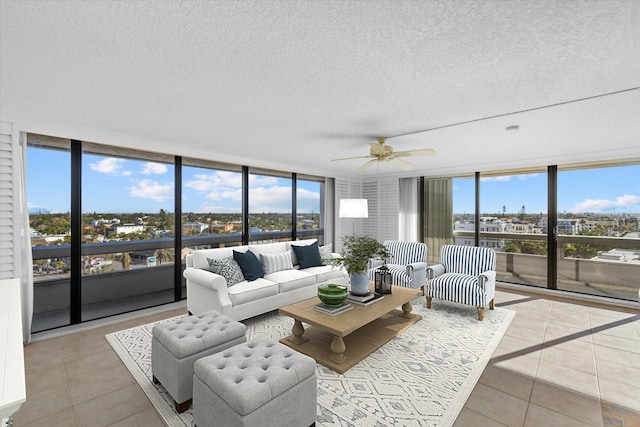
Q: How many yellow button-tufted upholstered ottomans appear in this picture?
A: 0